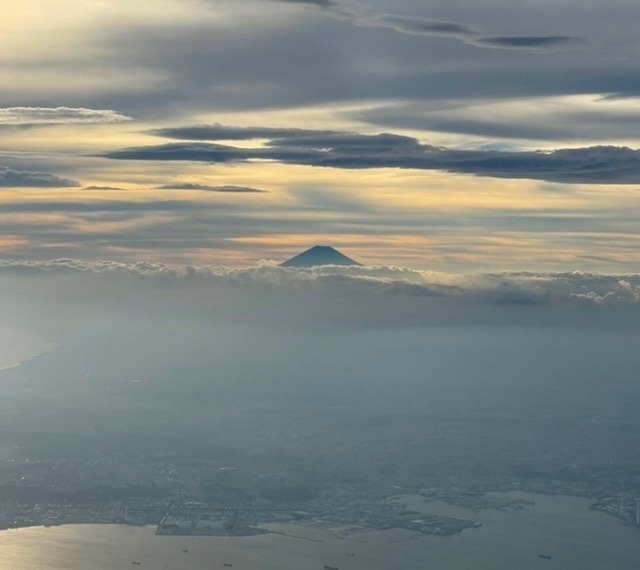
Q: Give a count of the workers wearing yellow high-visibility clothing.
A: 0